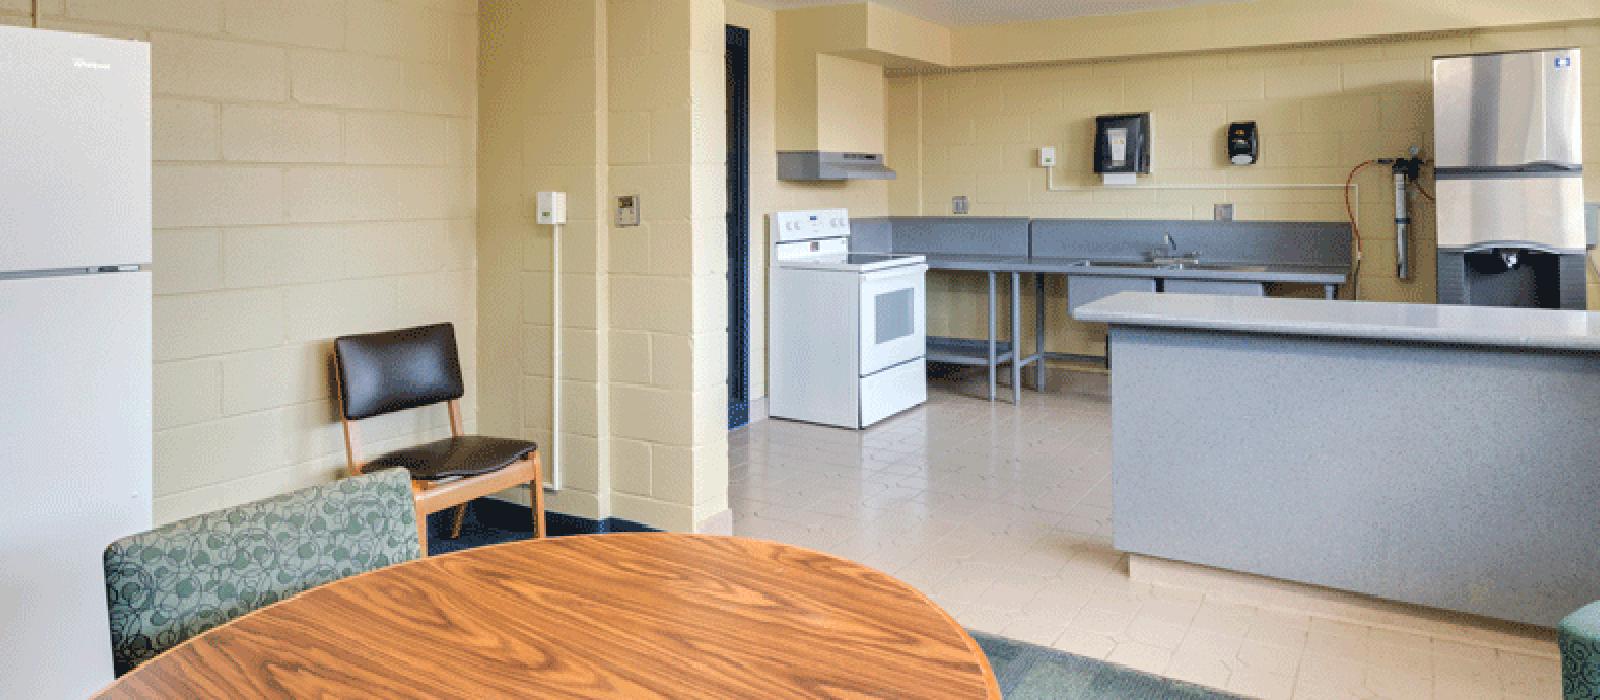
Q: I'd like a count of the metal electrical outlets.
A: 2